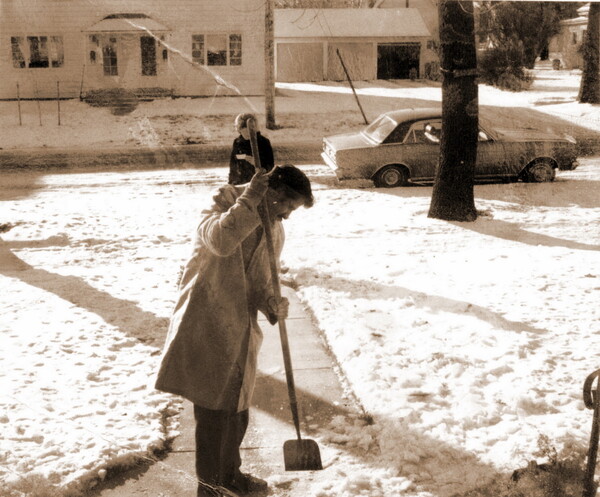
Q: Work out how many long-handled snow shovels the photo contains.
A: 1